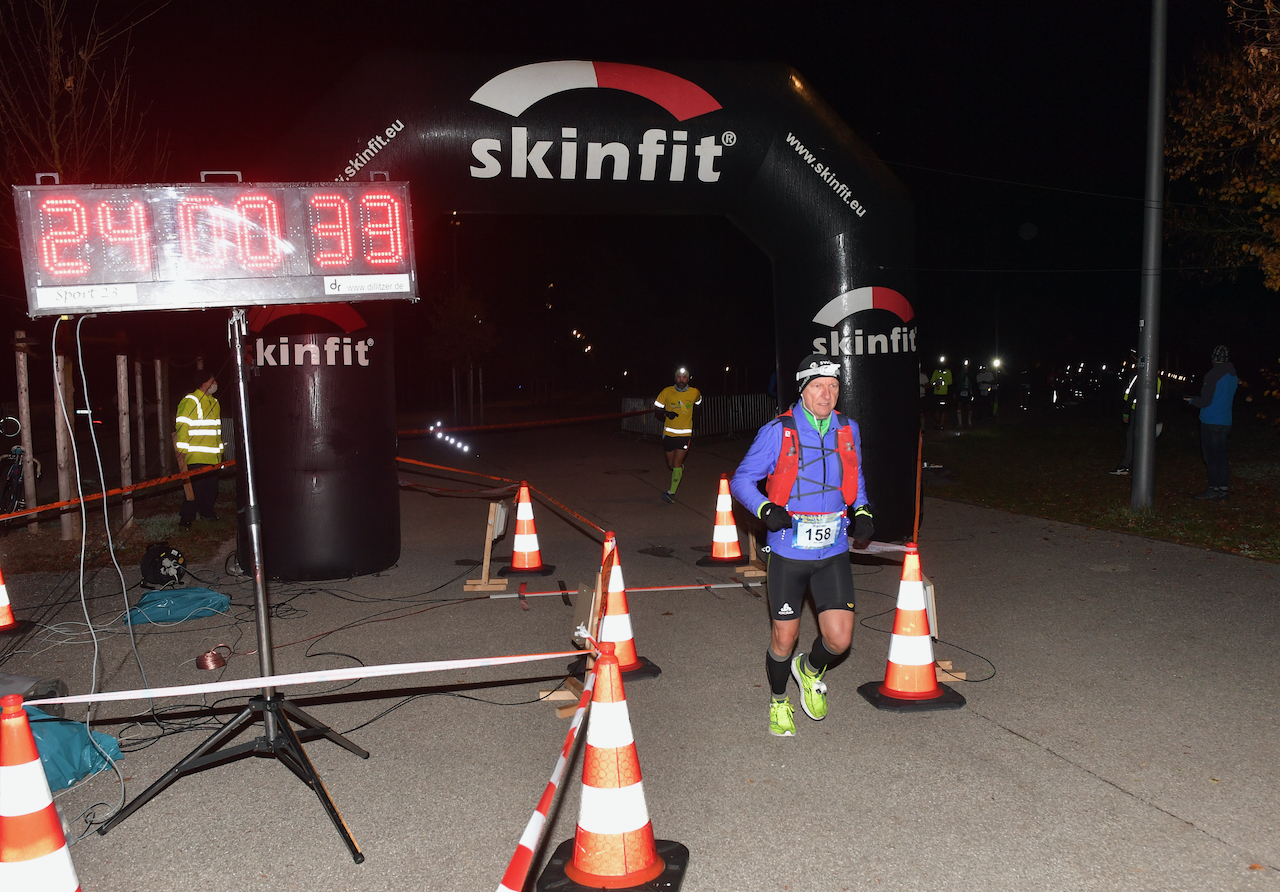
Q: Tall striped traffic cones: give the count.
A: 7